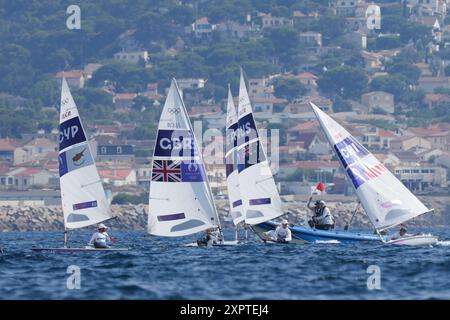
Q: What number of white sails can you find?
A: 5